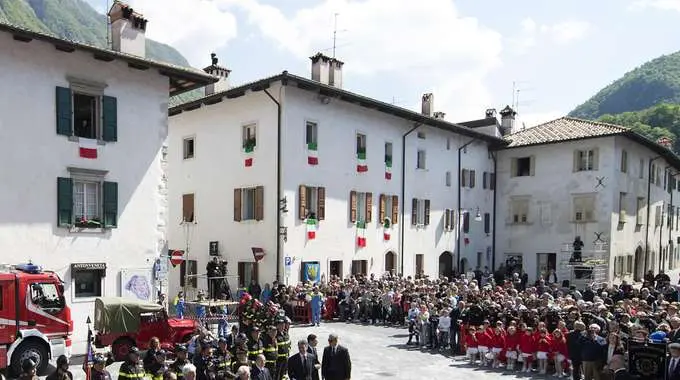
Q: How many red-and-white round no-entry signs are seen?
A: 2